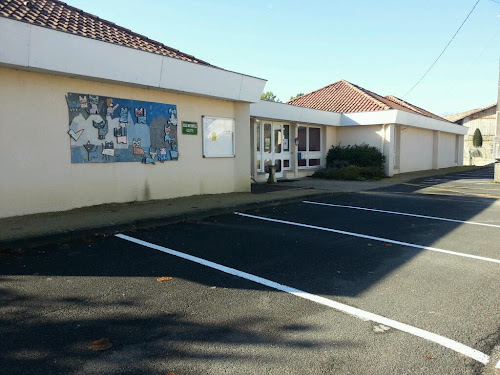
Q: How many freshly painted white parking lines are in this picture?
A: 3